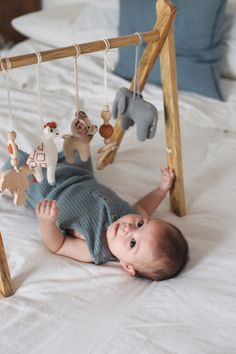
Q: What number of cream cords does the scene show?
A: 5